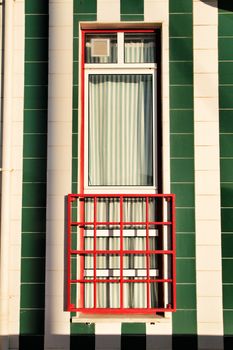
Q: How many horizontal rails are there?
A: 5